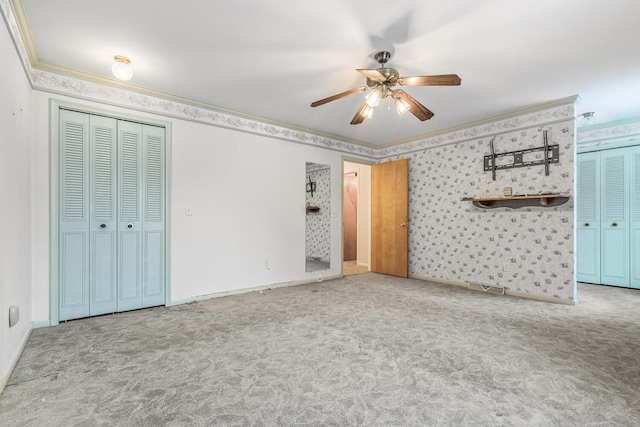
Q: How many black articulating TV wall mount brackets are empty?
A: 1